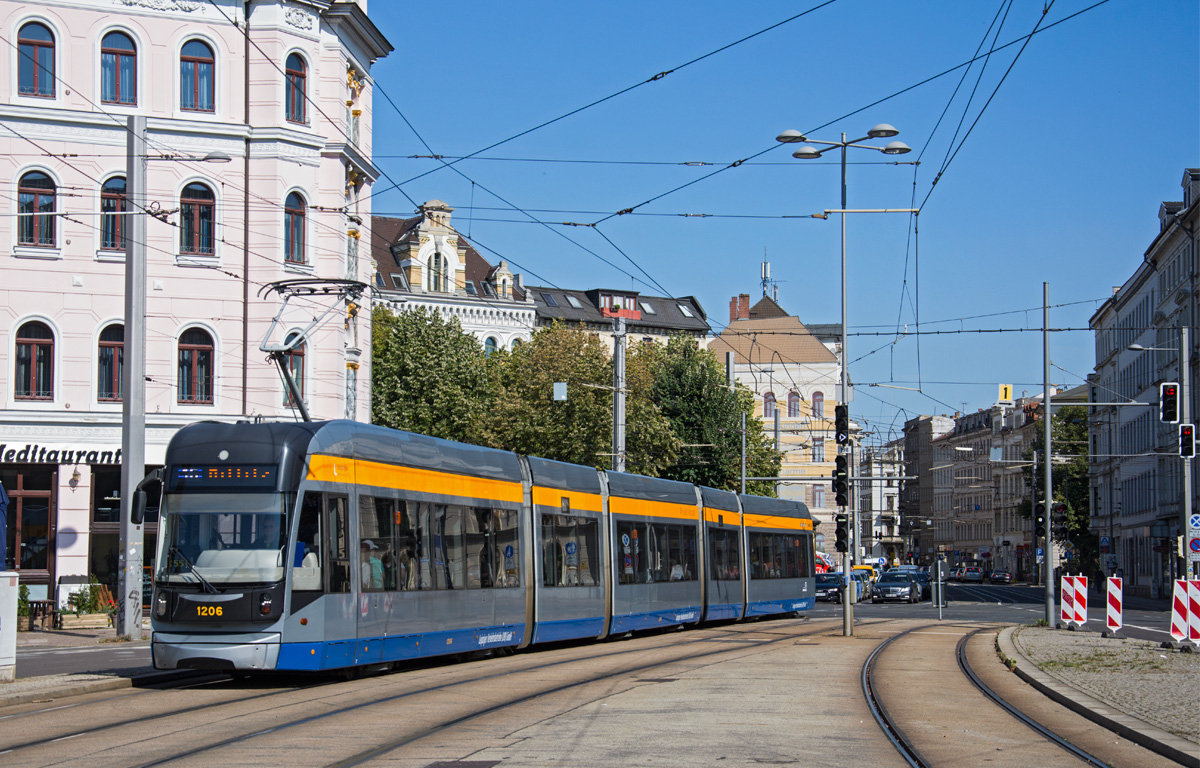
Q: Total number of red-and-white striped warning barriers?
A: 5